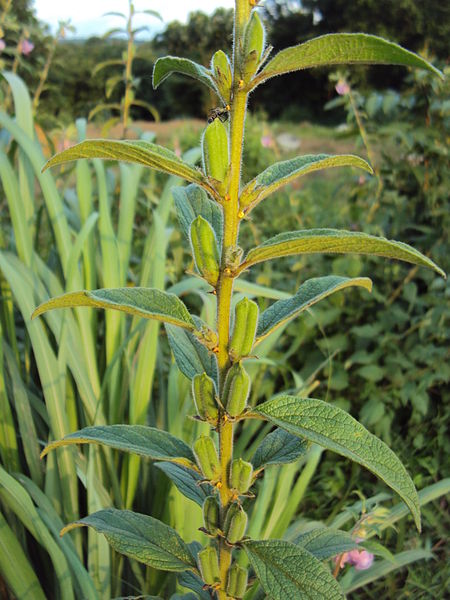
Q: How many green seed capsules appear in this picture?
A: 13